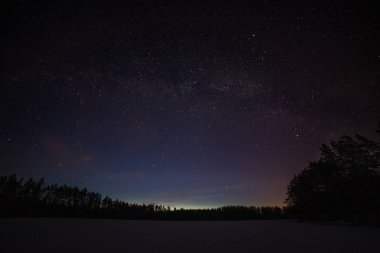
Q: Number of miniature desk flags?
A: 0